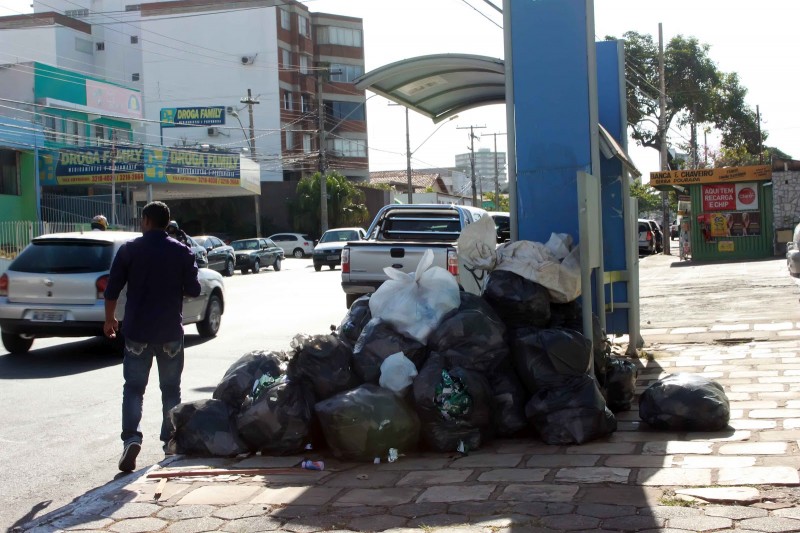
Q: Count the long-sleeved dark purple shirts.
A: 1